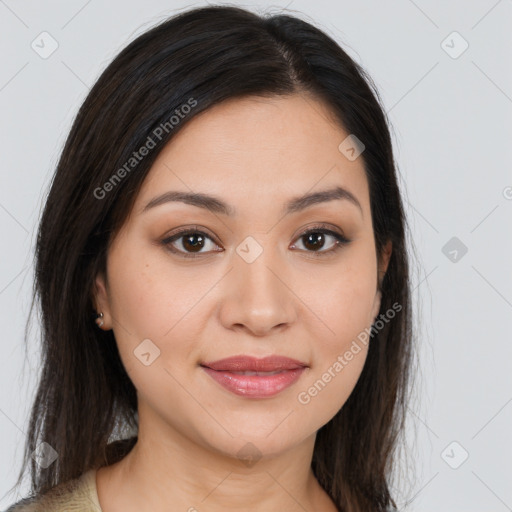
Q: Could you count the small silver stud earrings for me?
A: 1